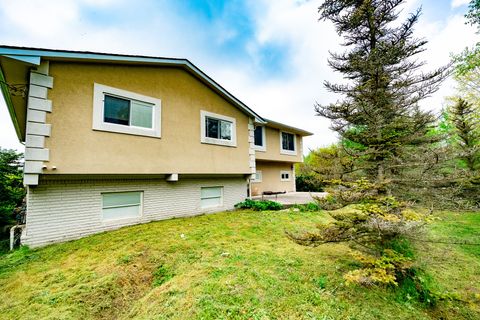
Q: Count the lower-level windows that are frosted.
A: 2